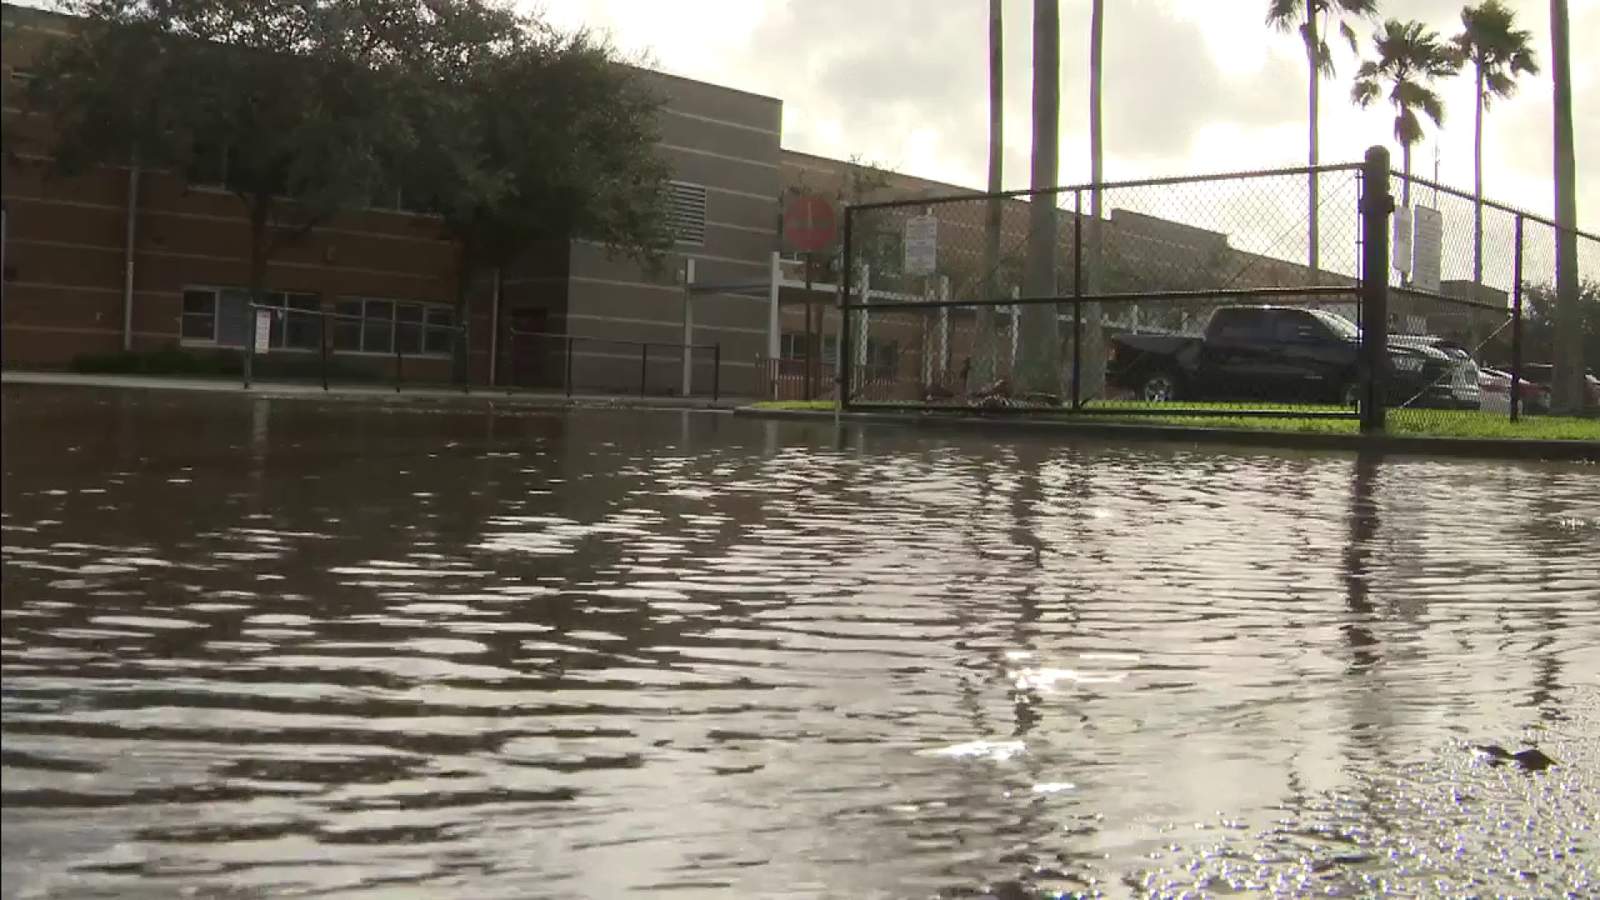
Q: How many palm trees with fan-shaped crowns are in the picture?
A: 3